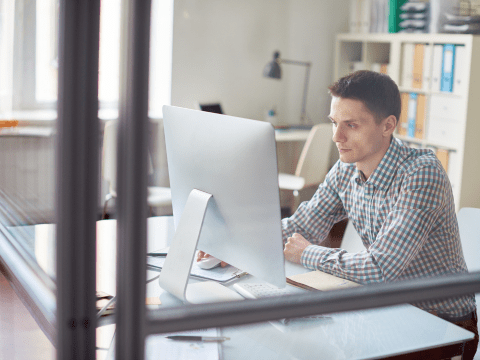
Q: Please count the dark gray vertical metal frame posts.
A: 2